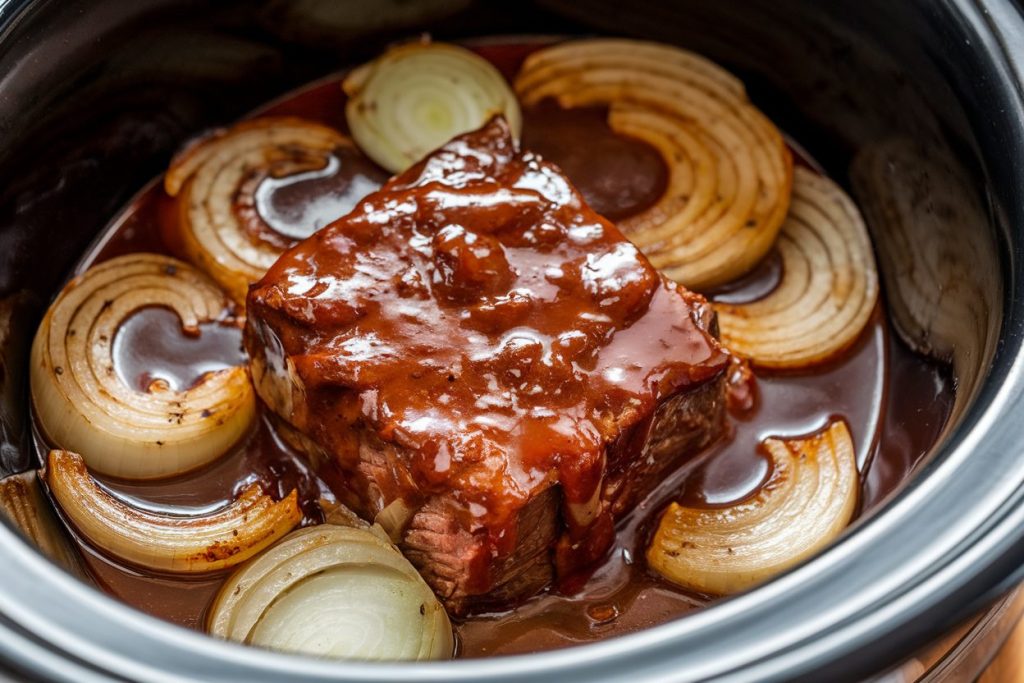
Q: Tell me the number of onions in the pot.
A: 8